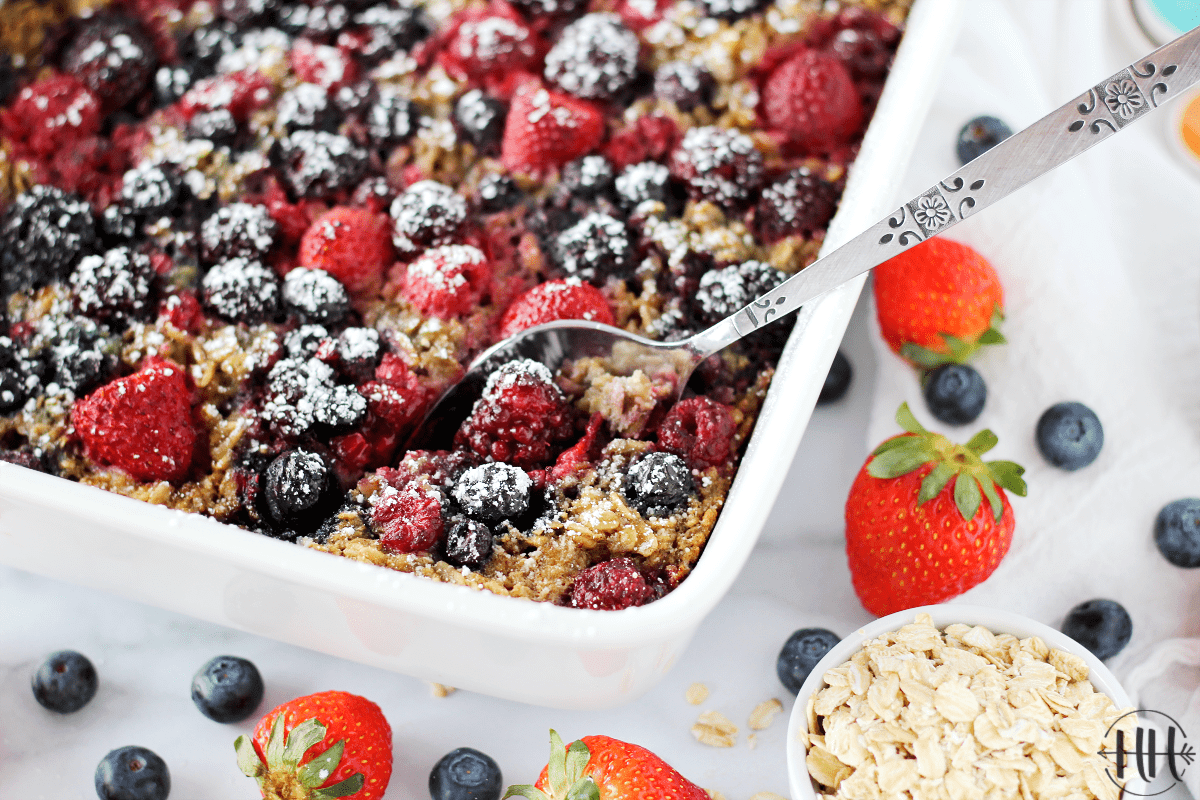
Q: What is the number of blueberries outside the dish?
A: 11